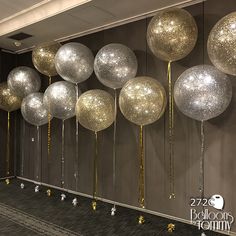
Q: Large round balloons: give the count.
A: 12